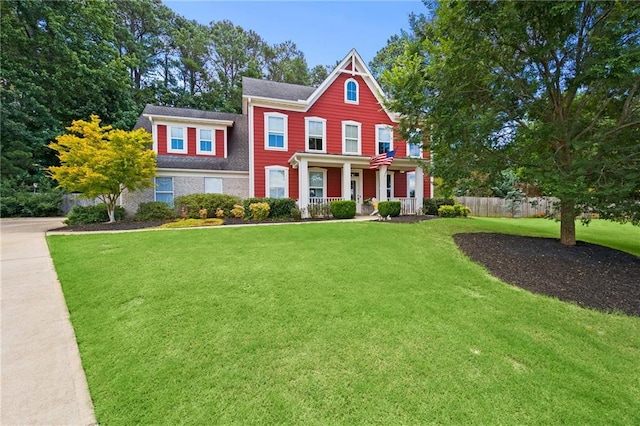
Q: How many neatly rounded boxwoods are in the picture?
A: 2